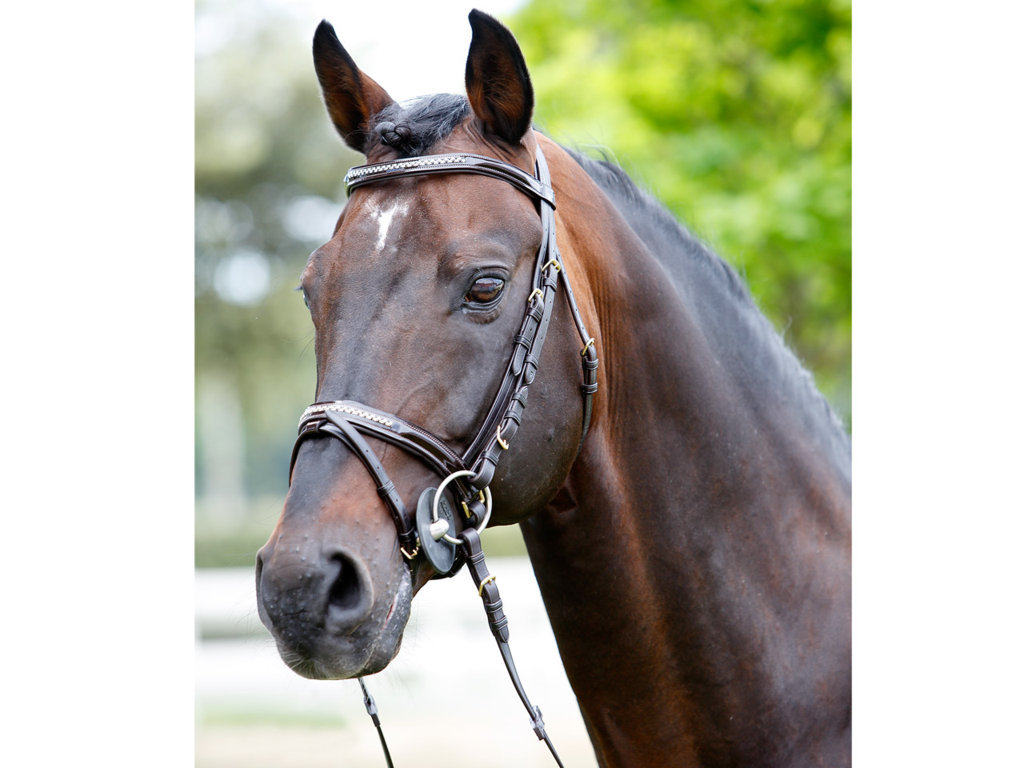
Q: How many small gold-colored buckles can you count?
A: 7